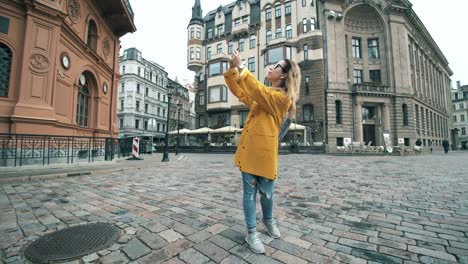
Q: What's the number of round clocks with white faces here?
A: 3